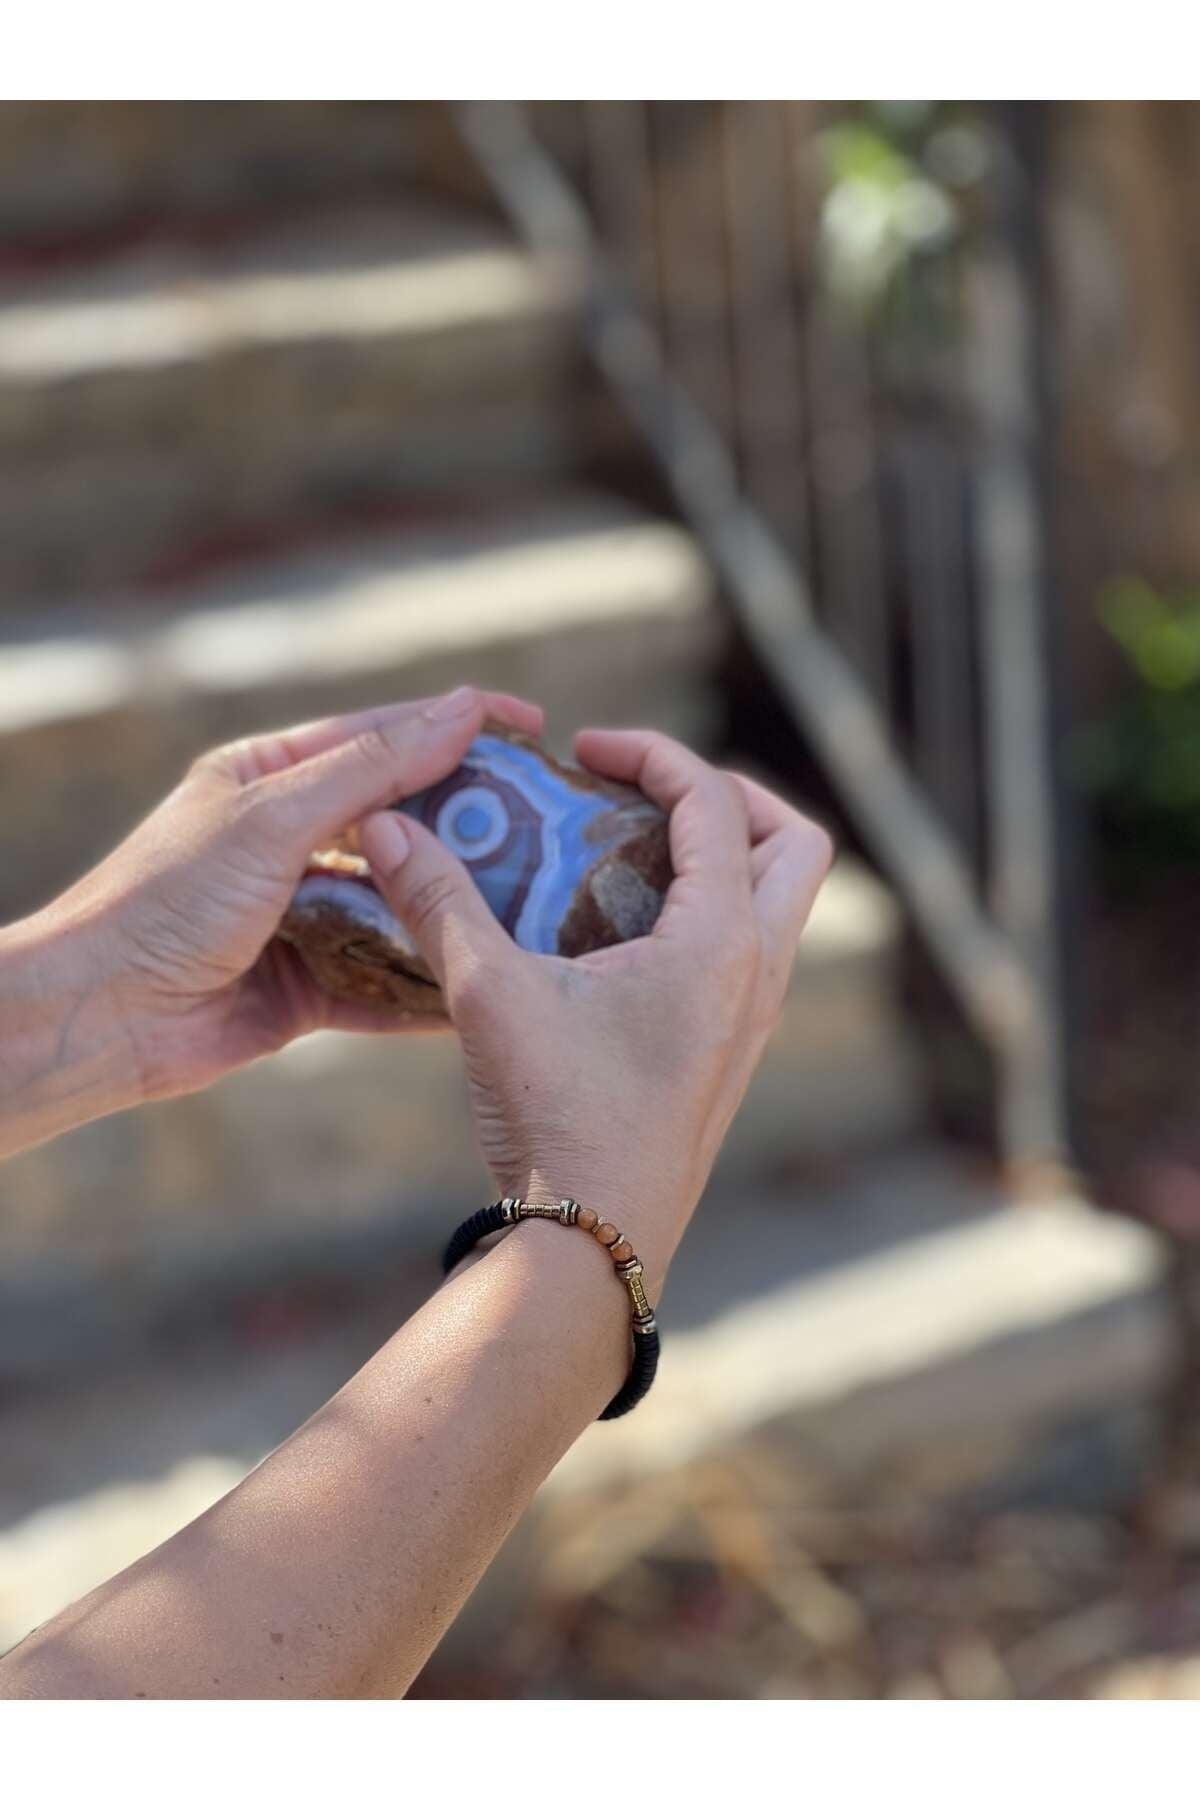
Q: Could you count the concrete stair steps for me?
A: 4